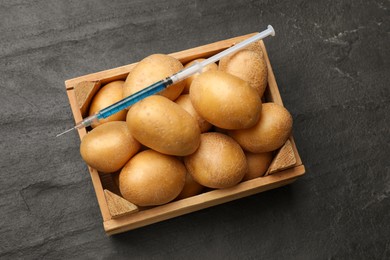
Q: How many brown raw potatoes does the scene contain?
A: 13